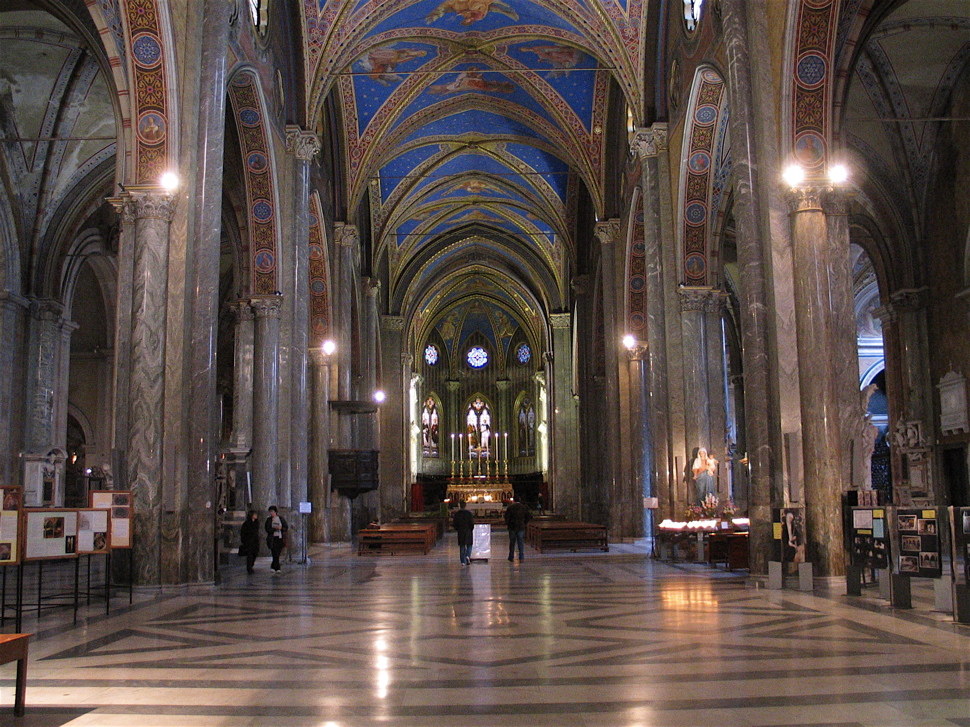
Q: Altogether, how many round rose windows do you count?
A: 3